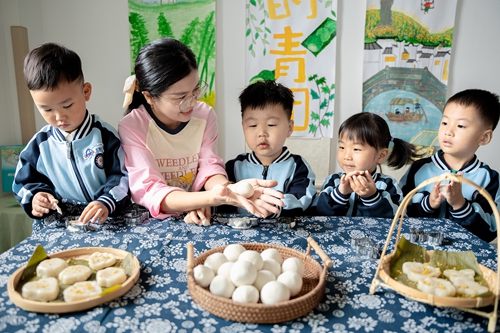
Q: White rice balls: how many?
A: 15